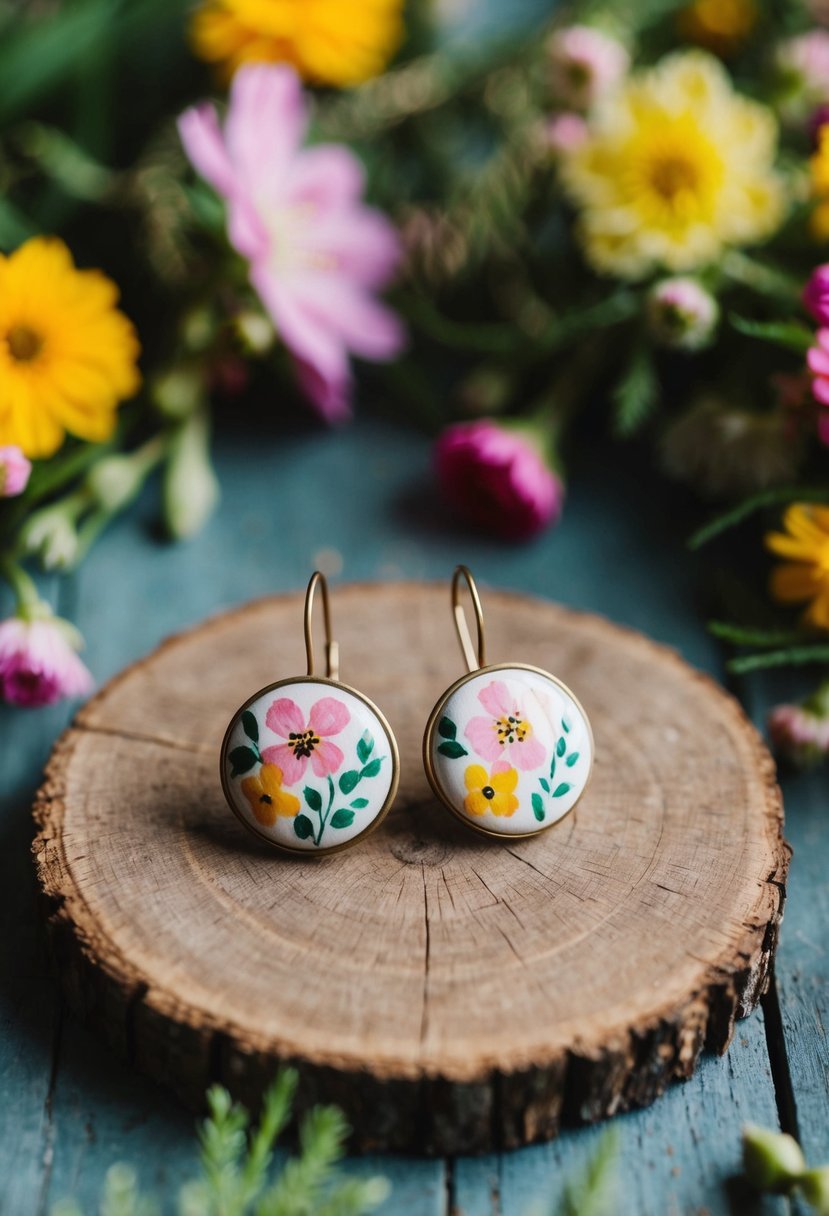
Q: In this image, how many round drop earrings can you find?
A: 2